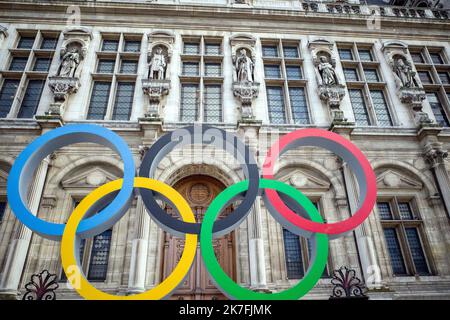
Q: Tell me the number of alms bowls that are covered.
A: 0